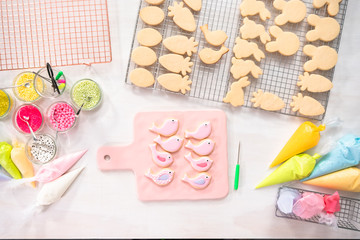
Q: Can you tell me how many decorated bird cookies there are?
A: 8